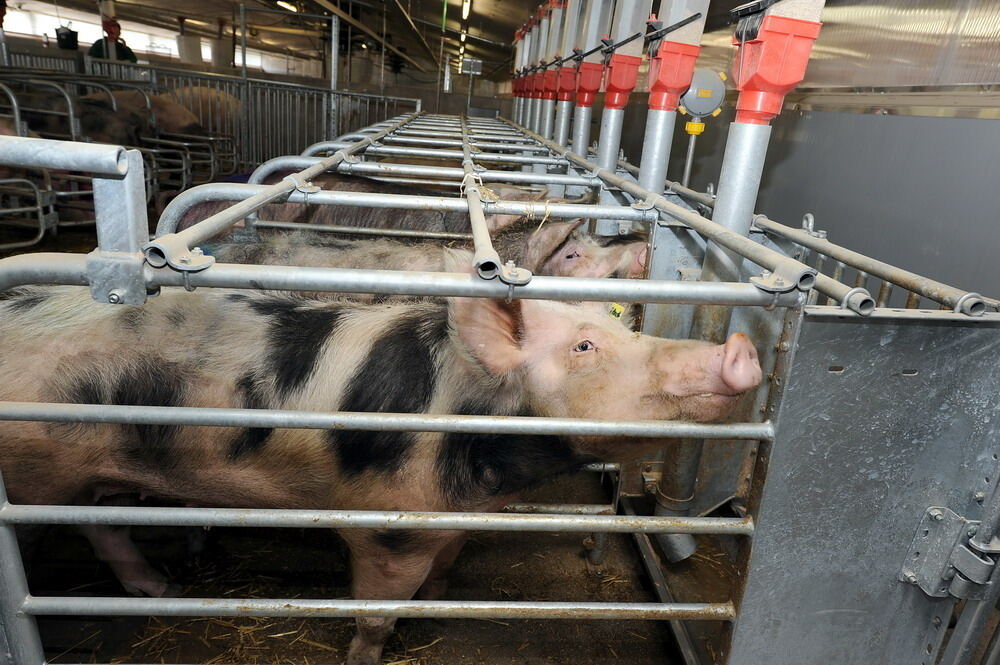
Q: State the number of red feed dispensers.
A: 10